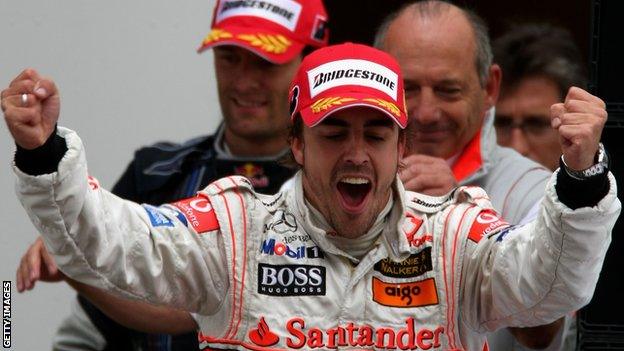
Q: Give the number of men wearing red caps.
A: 2